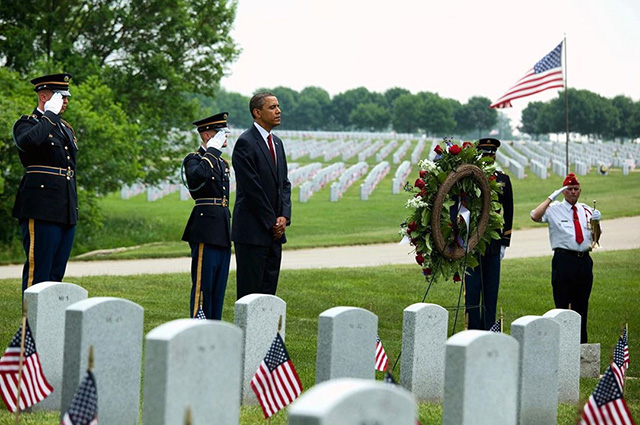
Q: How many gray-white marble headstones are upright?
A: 10